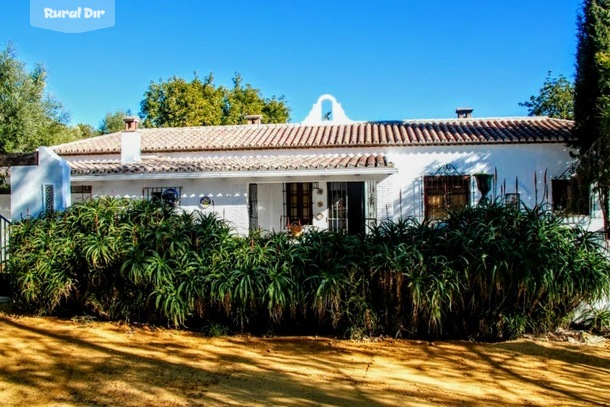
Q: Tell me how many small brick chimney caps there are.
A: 3